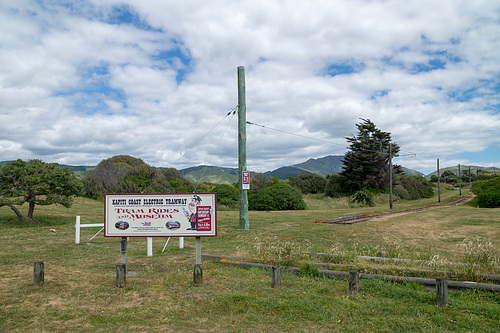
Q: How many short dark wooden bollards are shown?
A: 6